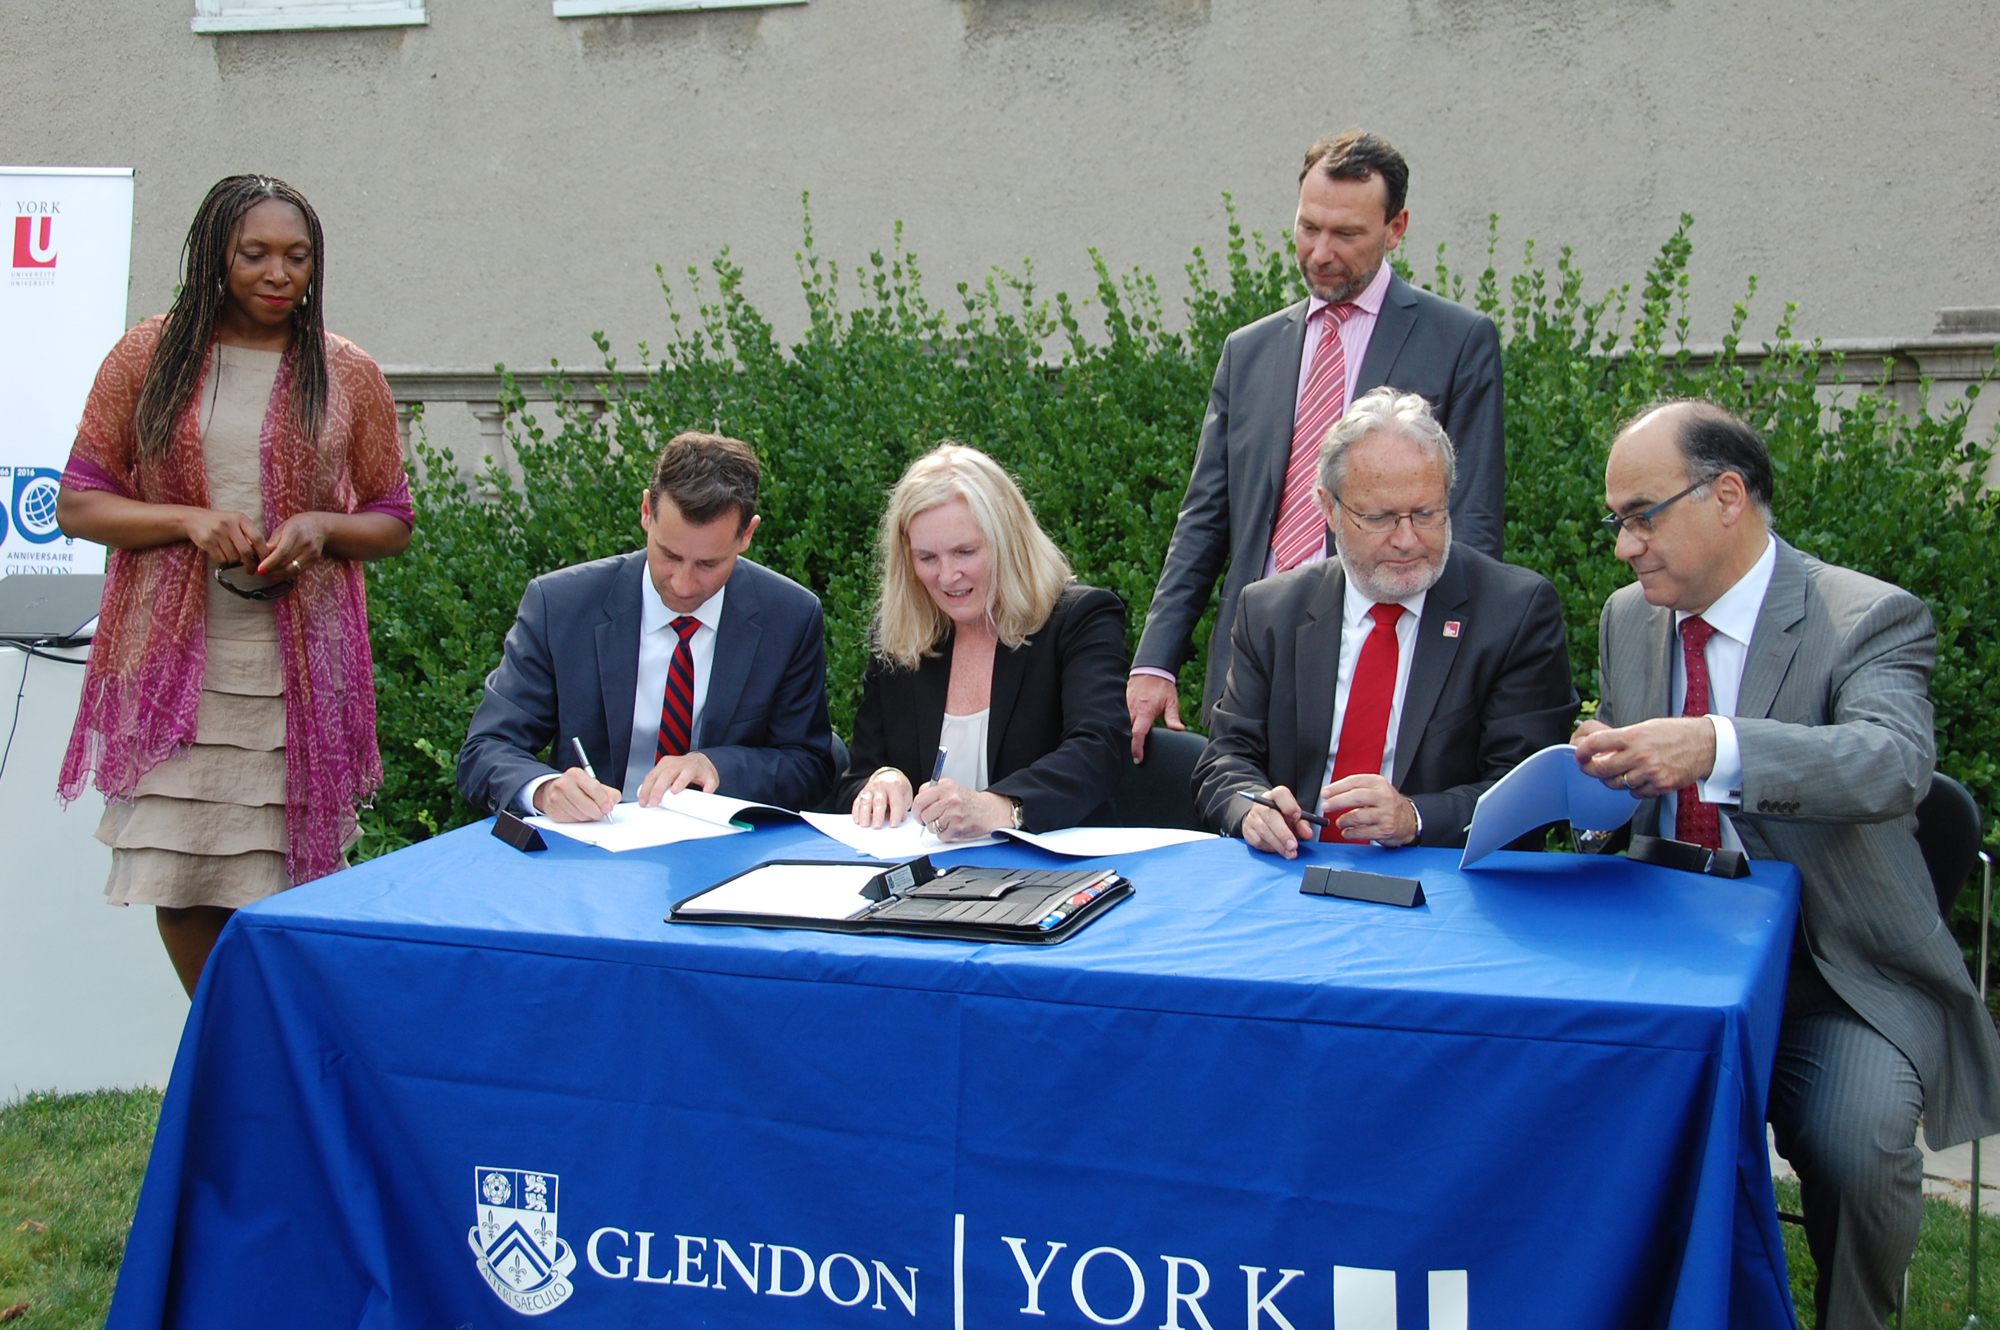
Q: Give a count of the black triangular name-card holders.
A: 4